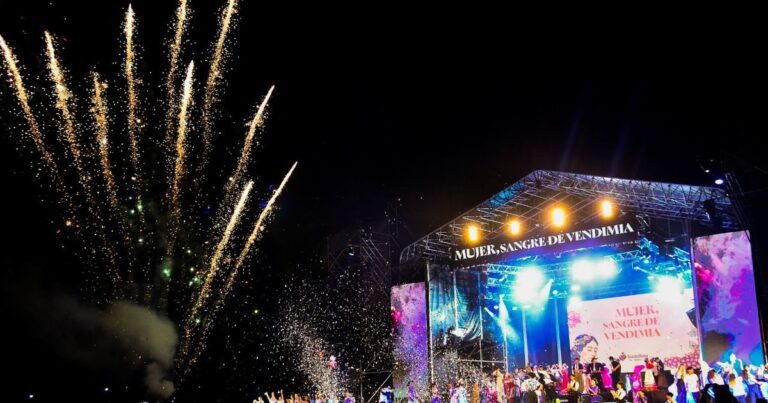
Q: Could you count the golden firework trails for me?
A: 10